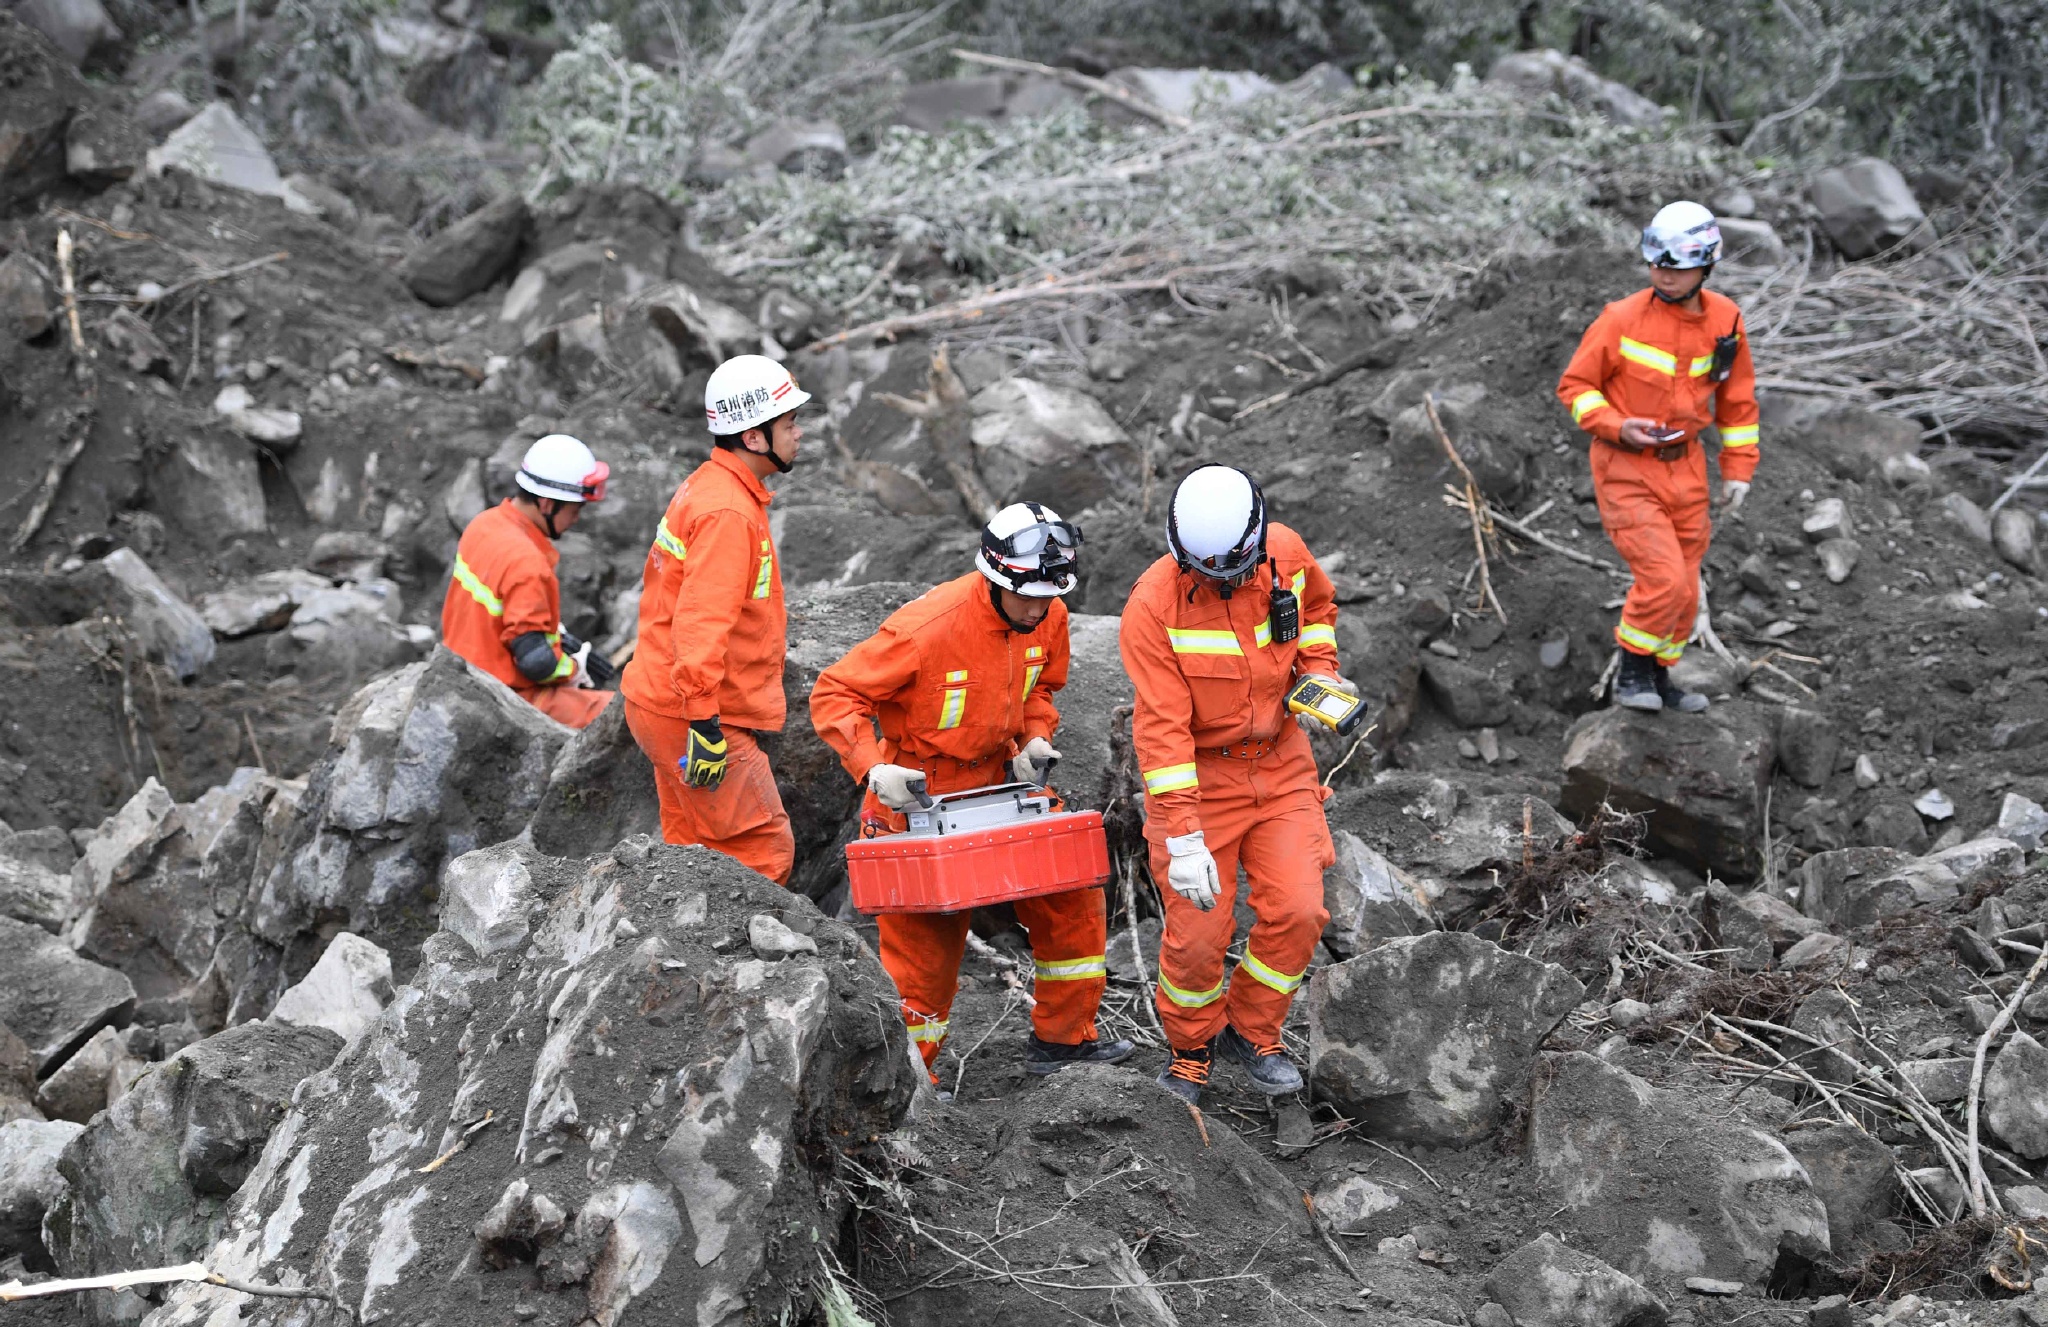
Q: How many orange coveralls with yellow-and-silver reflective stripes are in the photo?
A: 5